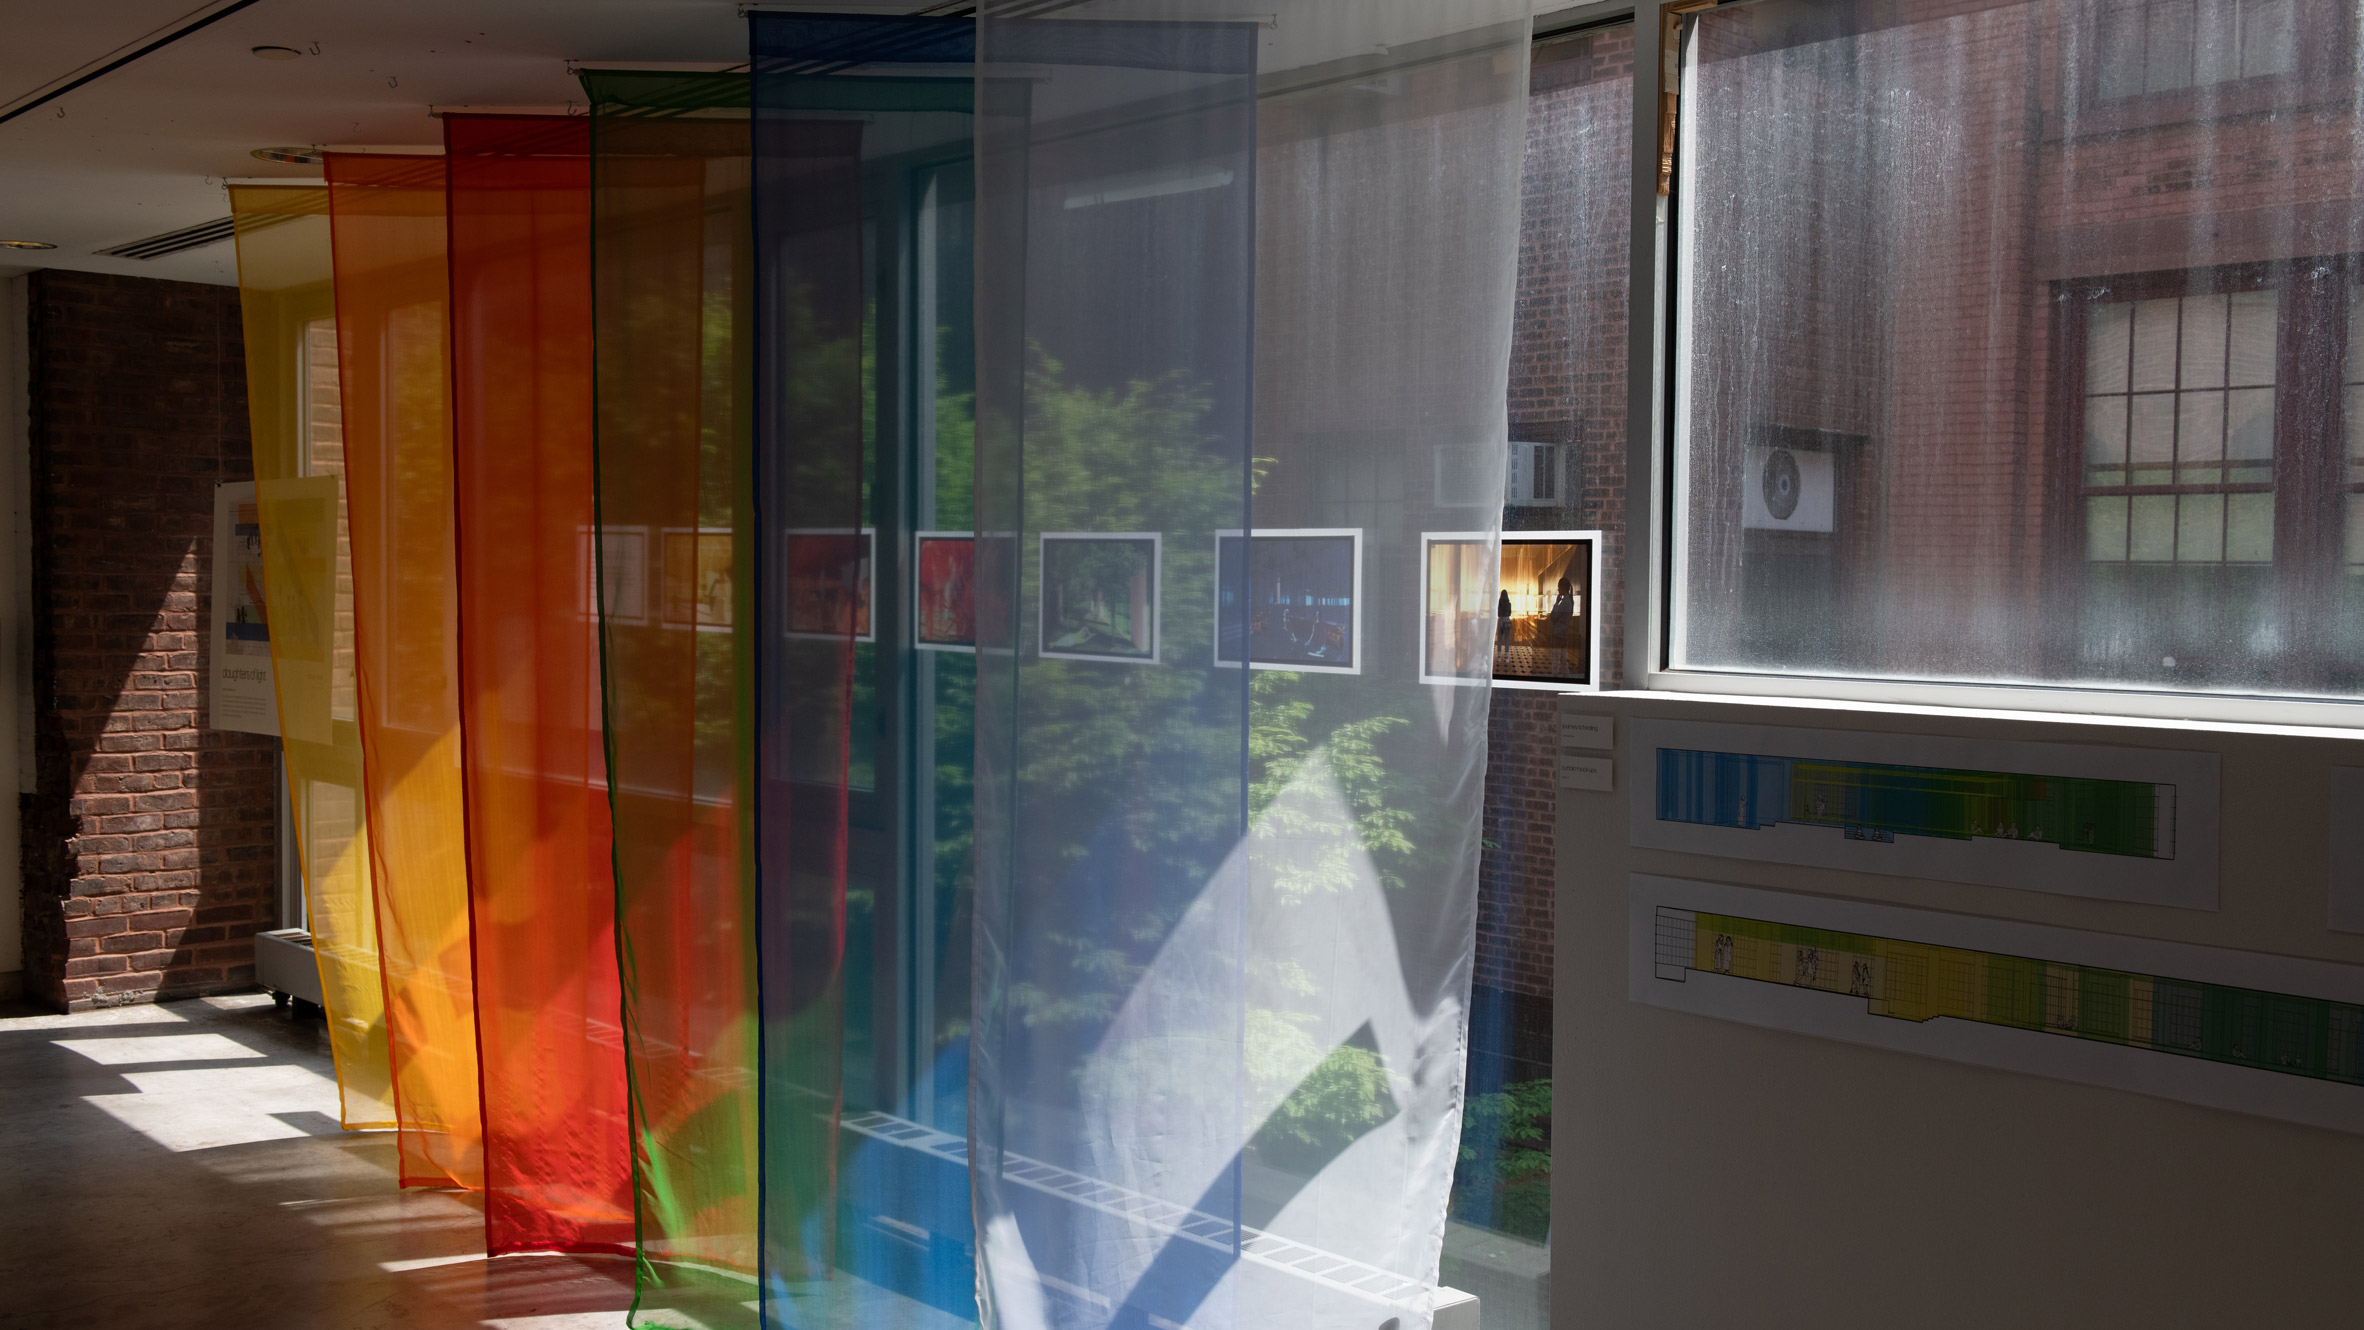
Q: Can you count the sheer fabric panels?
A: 6